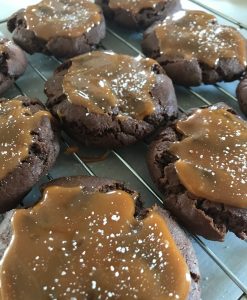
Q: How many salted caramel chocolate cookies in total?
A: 9